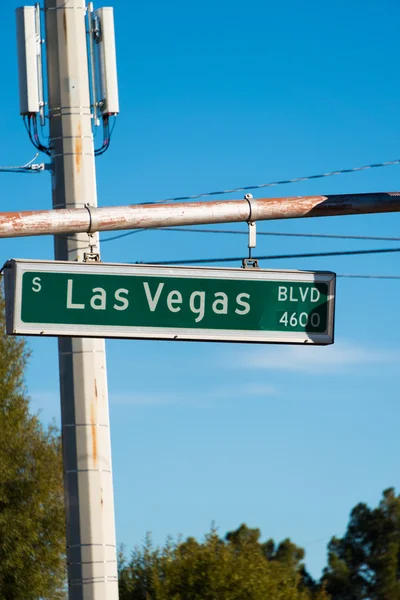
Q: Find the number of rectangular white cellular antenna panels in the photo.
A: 2